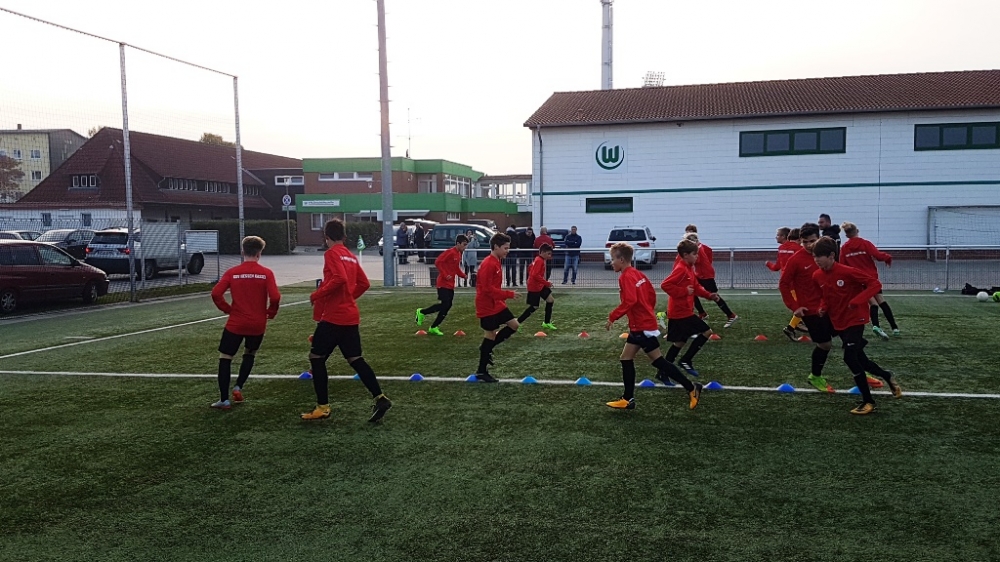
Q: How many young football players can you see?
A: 14